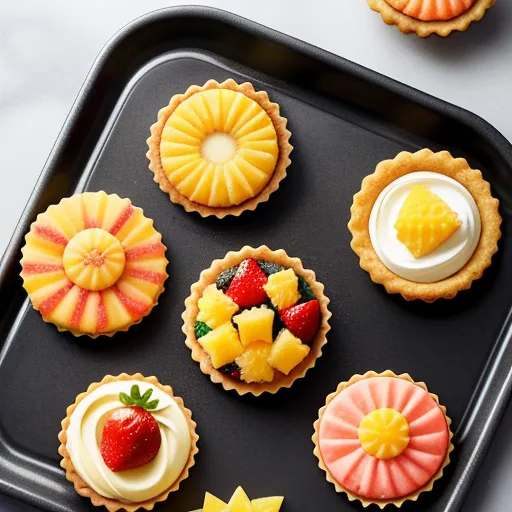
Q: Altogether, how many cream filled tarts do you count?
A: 2